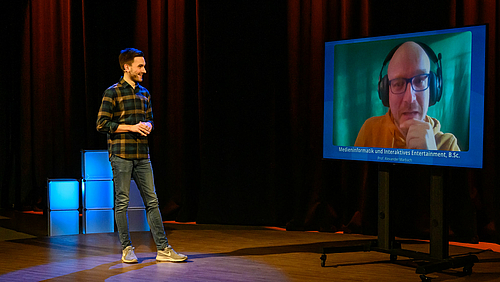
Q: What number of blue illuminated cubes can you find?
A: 7